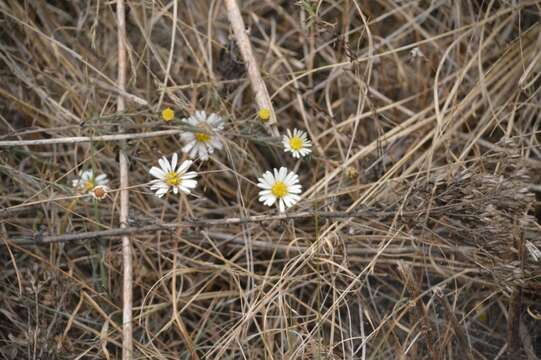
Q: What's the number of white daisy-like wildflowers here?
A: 5